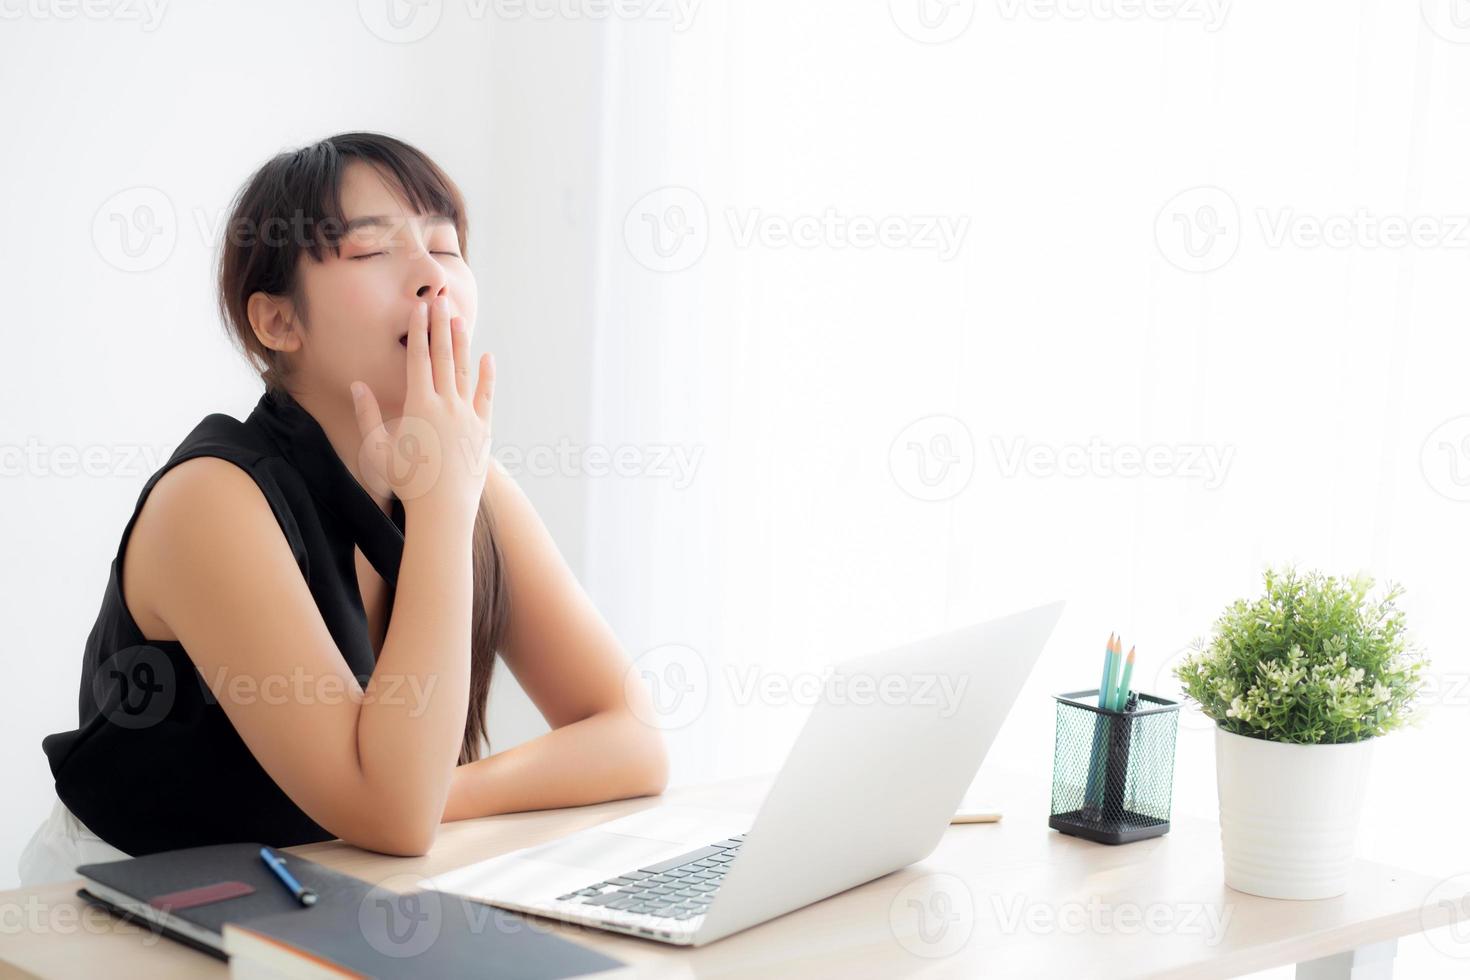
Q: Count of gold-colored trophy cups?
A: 0